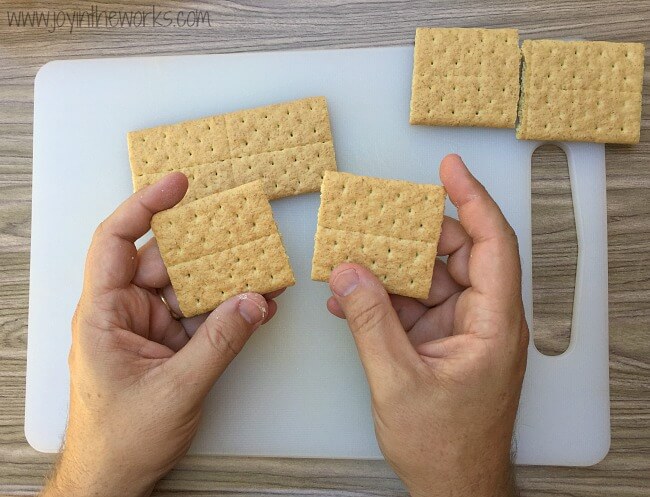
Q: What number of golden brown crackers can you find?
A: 5